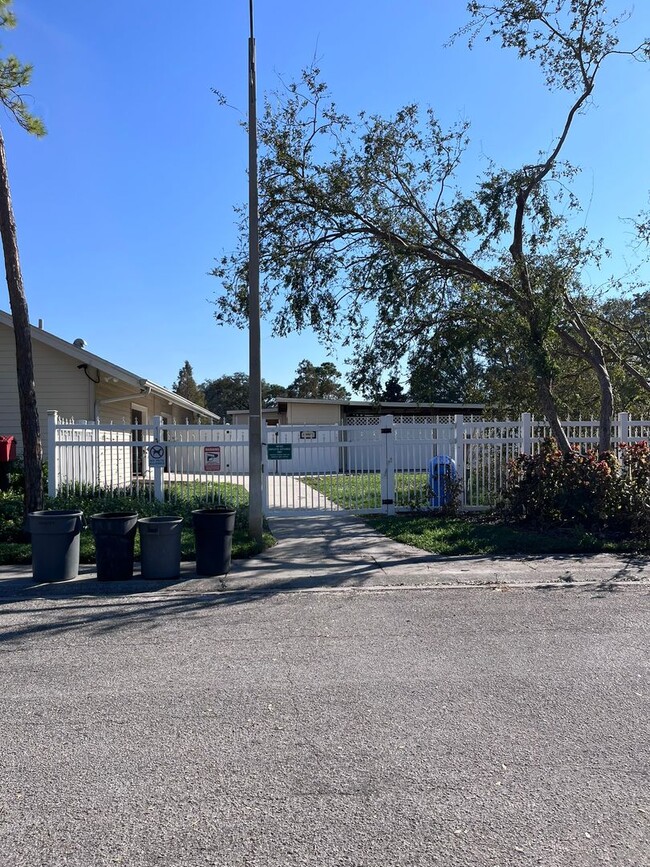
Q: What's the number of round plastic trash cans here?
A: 4